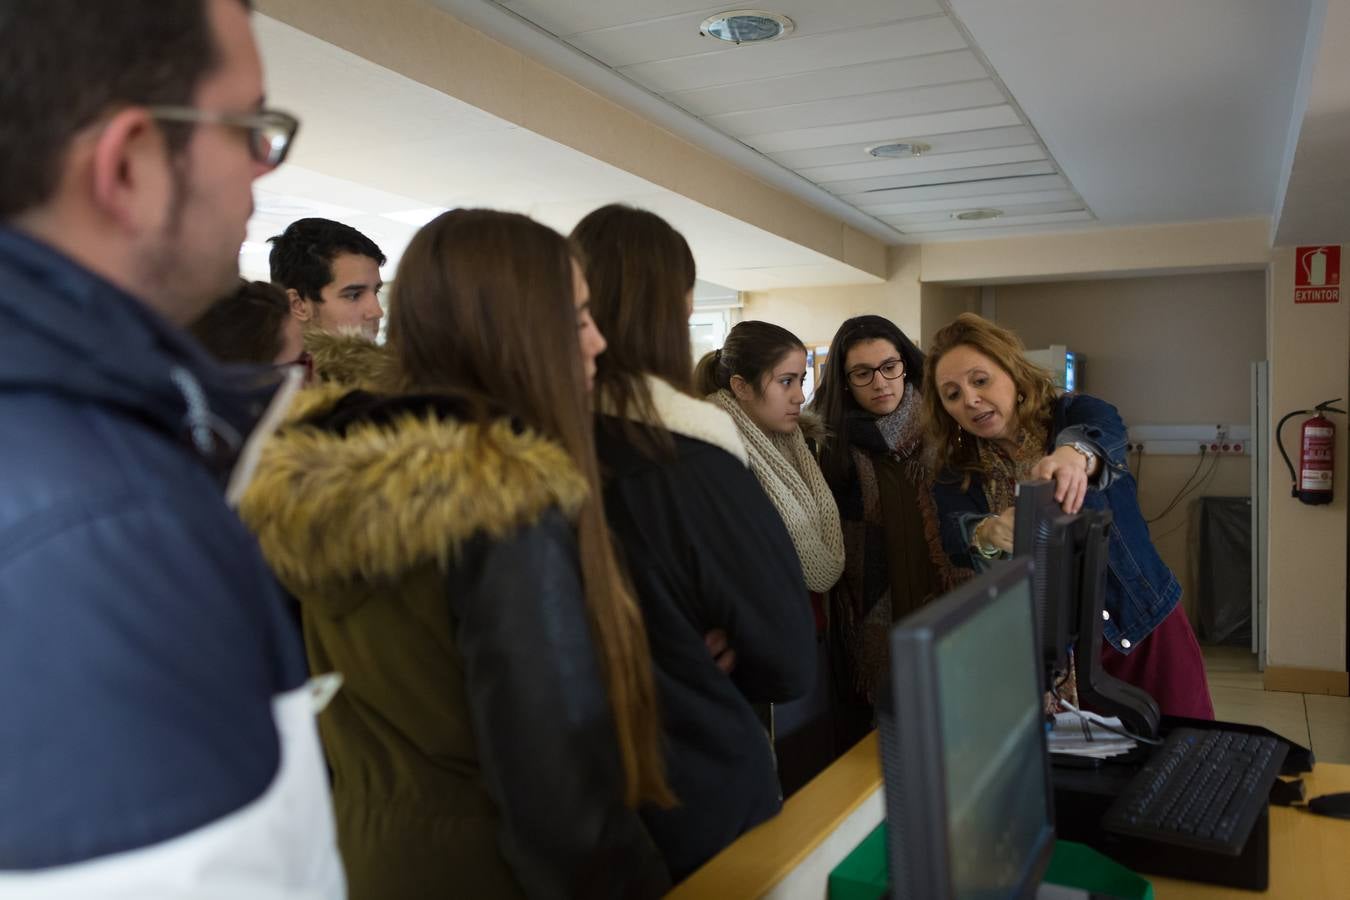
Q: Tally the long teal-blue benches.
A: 0